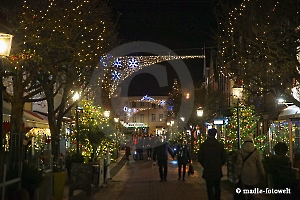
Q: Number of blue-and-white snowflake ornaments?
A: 3